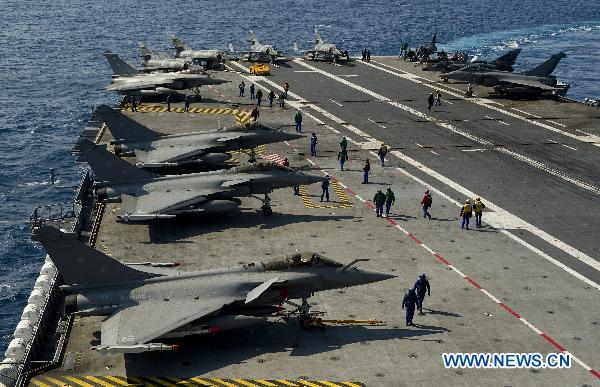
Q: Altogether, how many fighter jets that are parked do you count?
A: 11